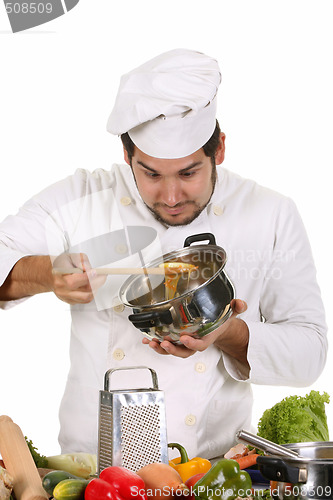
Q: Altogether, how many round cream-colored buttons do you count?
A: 7